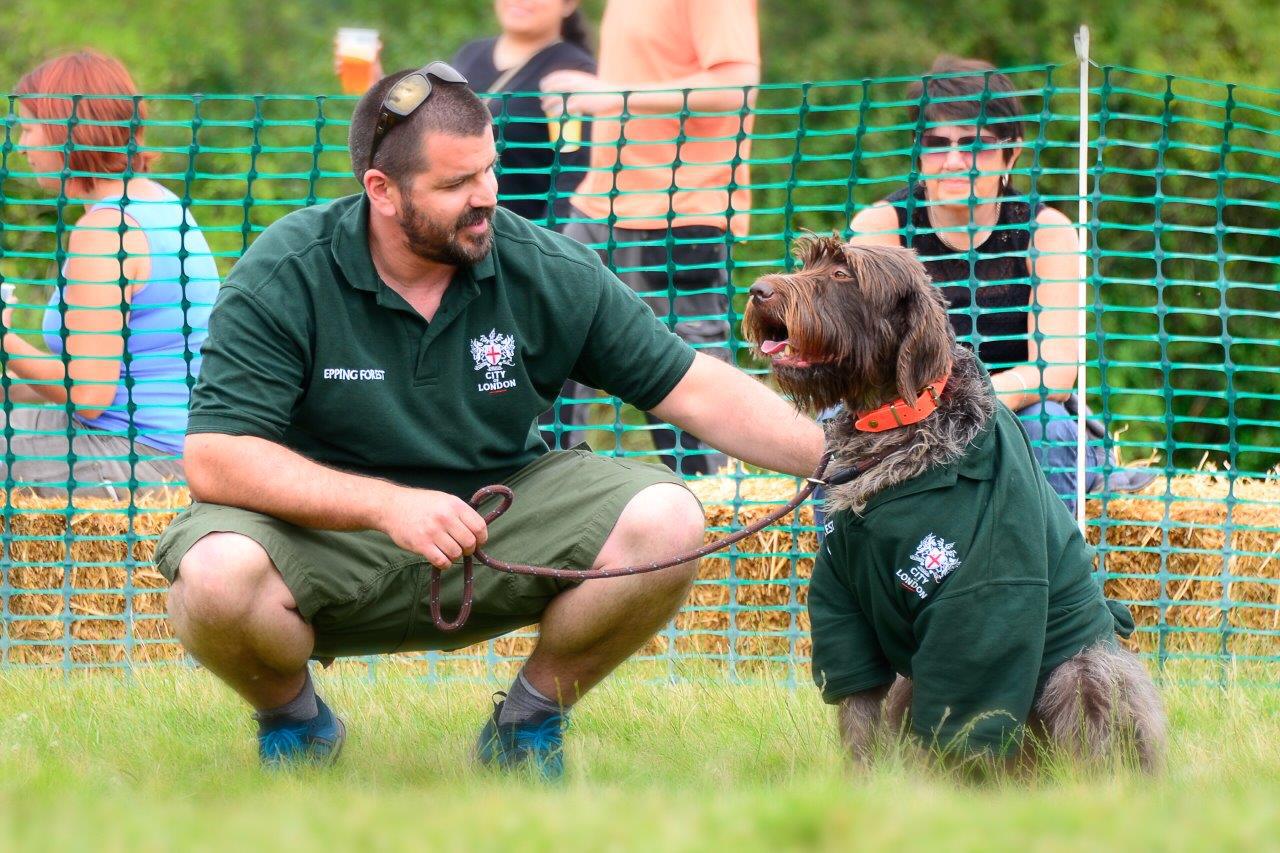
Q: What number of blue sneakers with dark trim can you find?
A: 2